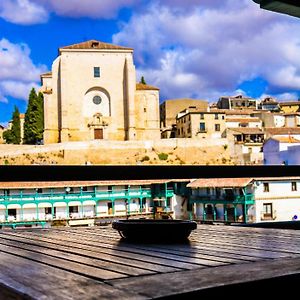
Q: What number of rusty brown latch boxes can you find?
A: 0